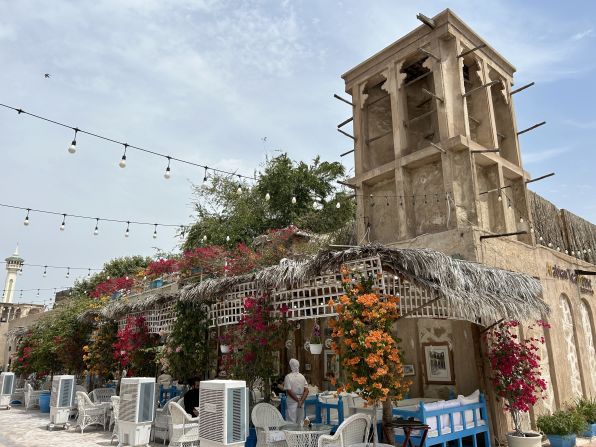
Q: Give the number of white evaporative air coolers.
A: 4